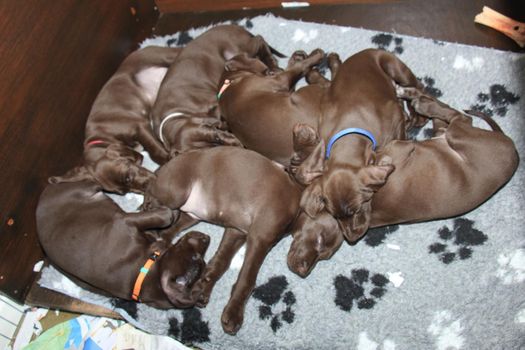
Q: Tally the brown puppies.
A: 7